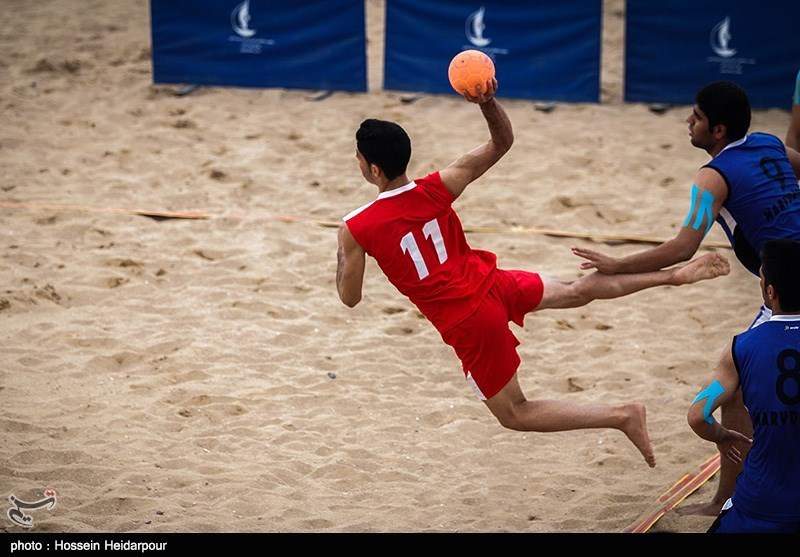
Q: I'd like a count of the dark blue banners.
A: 3